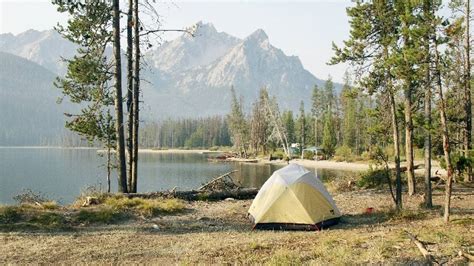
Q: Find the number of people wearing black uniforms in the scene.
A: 0